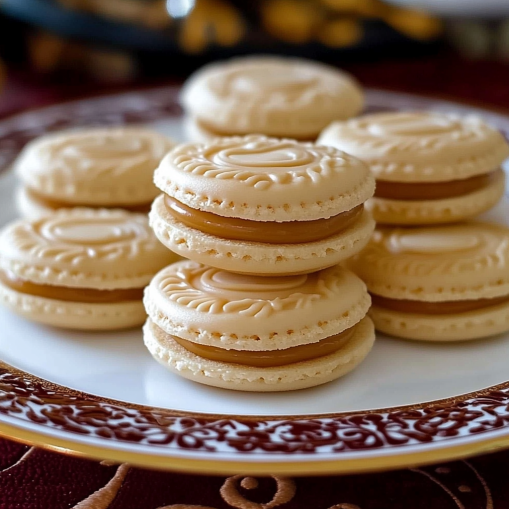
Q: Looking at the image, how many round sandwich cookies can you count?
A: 7